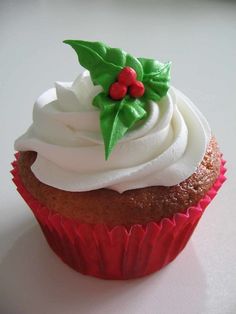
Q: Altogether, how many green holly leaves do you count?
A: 3